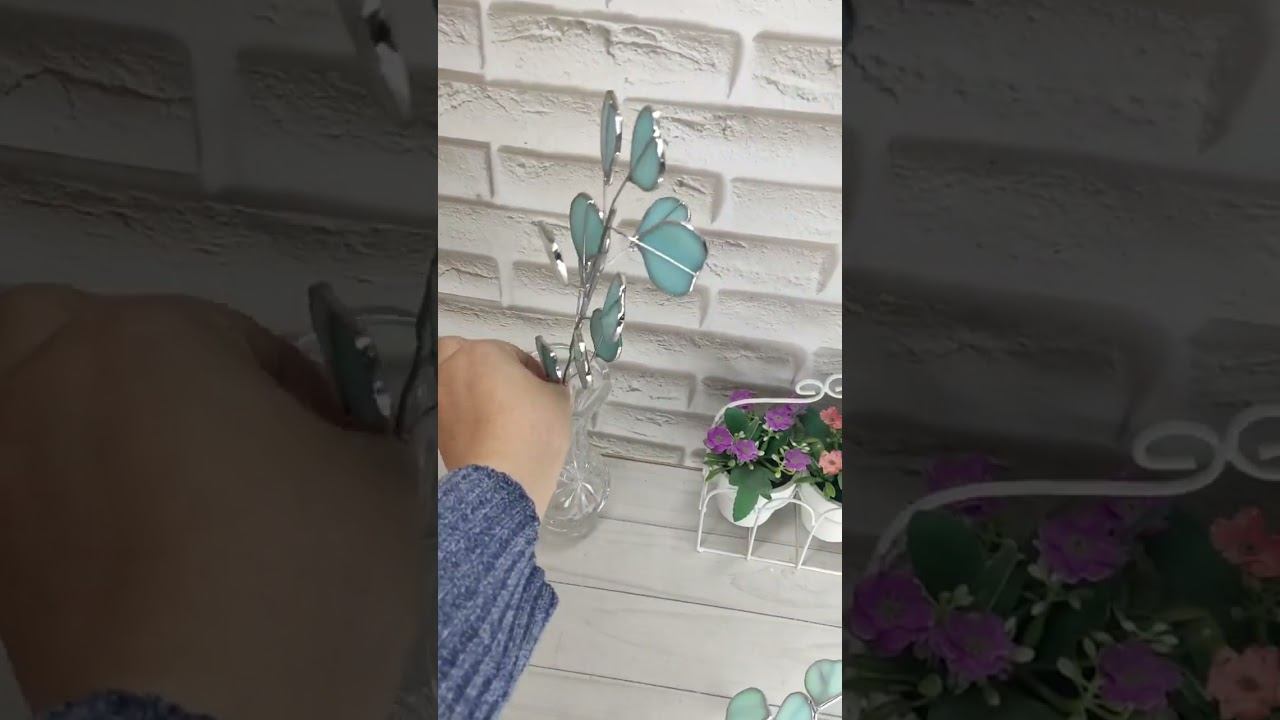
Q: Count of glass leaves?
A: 13